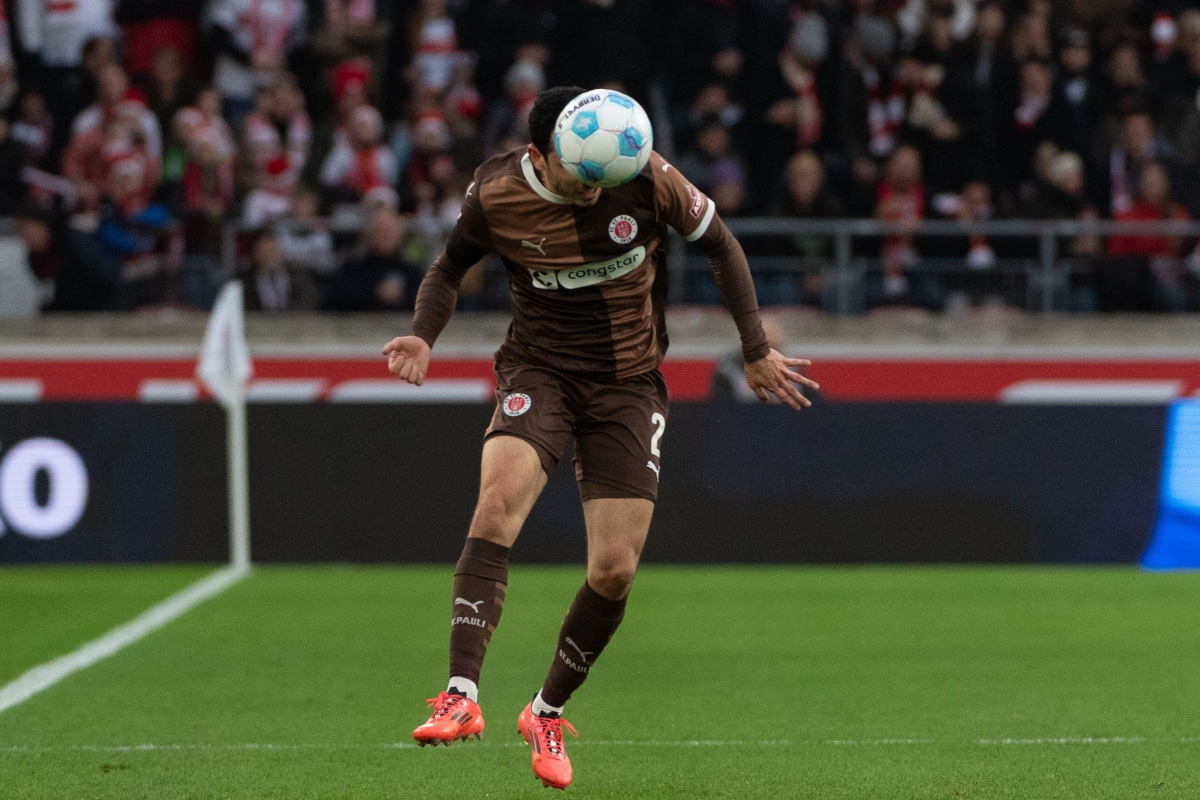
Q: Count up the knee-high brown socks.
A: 2